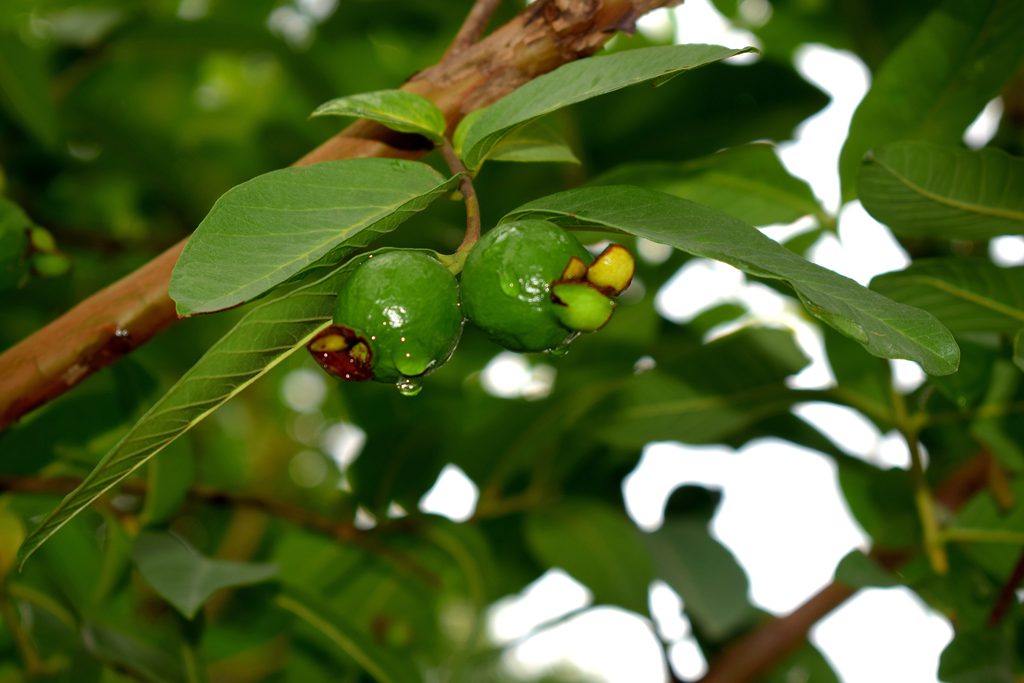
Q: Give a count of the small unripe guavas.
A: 2